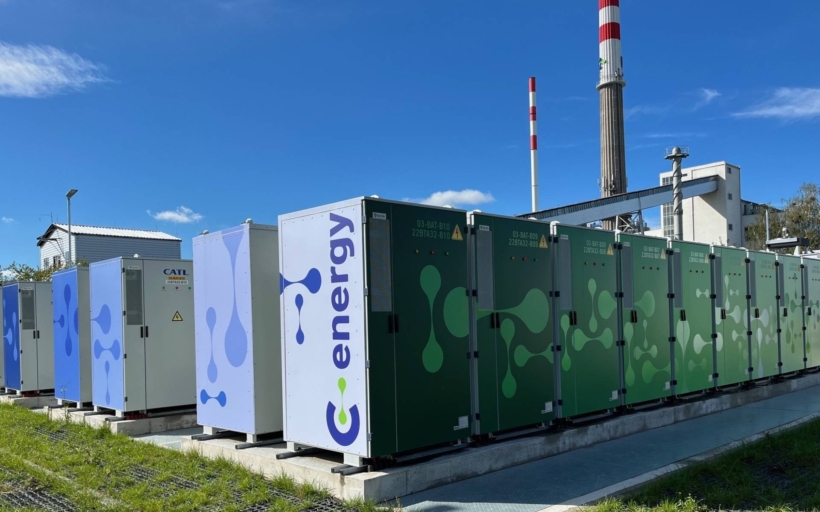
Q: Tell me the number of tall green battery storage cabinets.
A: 9